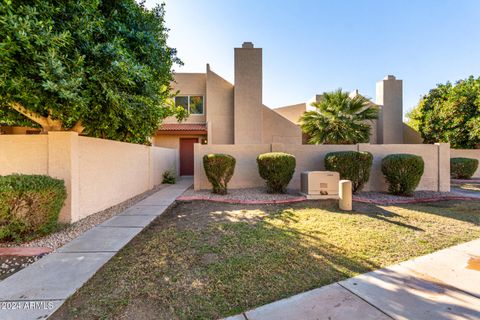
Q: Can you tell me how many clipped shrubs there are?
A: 6